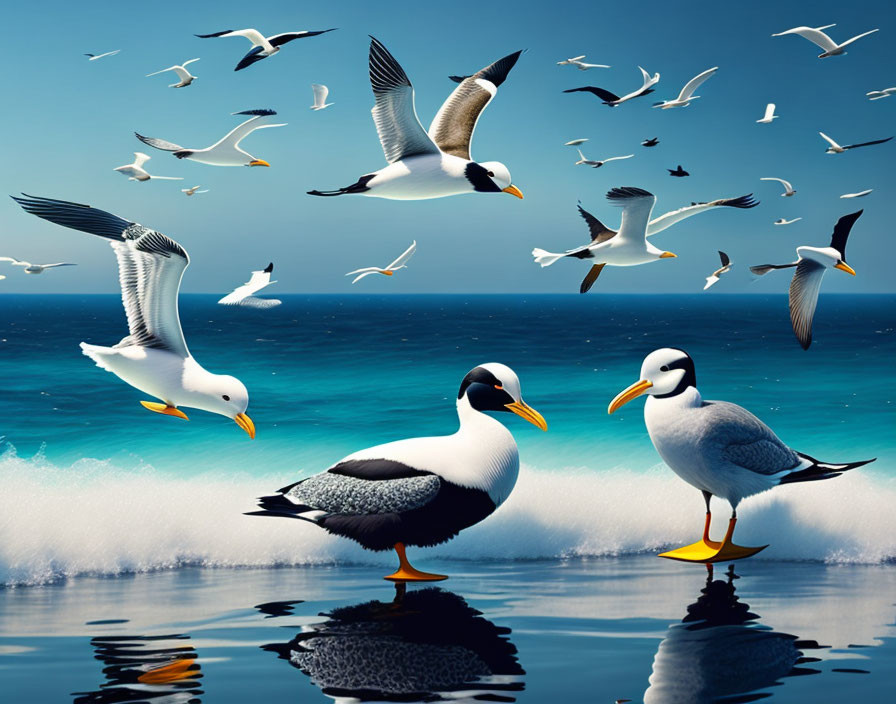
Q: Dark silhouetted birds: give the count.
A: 2